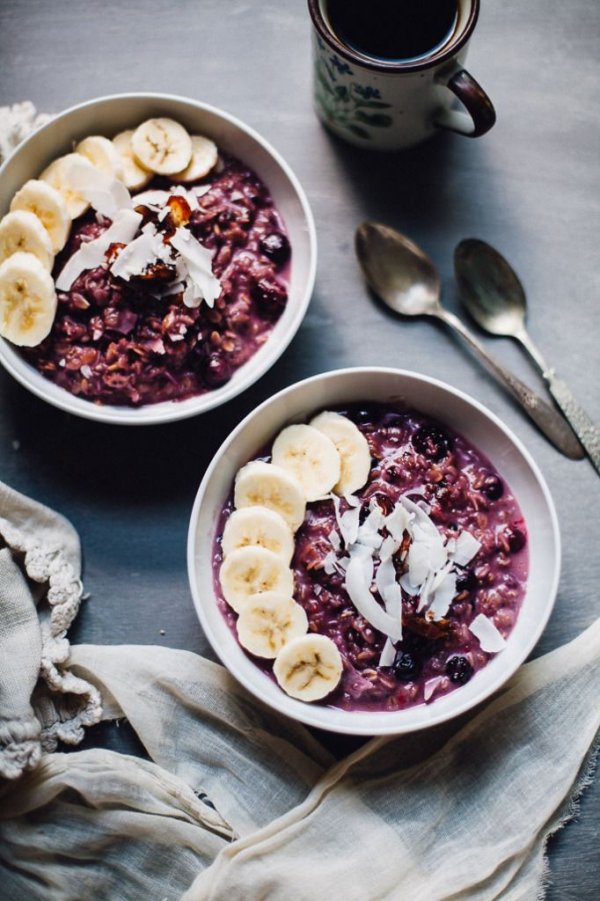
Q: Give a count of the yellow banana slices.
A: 15